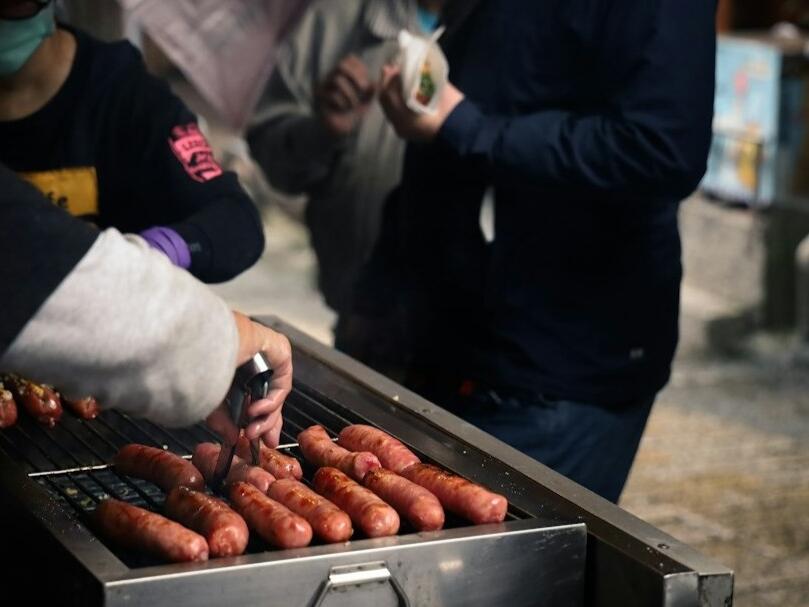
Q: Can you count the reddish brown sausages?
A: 15